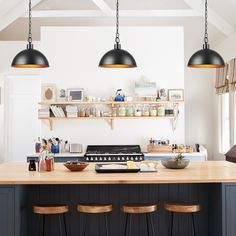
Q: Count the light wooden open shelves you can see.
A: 2